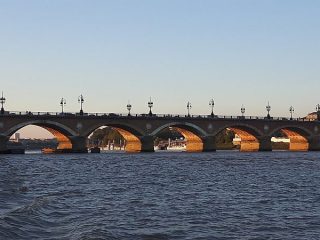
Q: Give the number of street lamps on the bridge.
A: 11